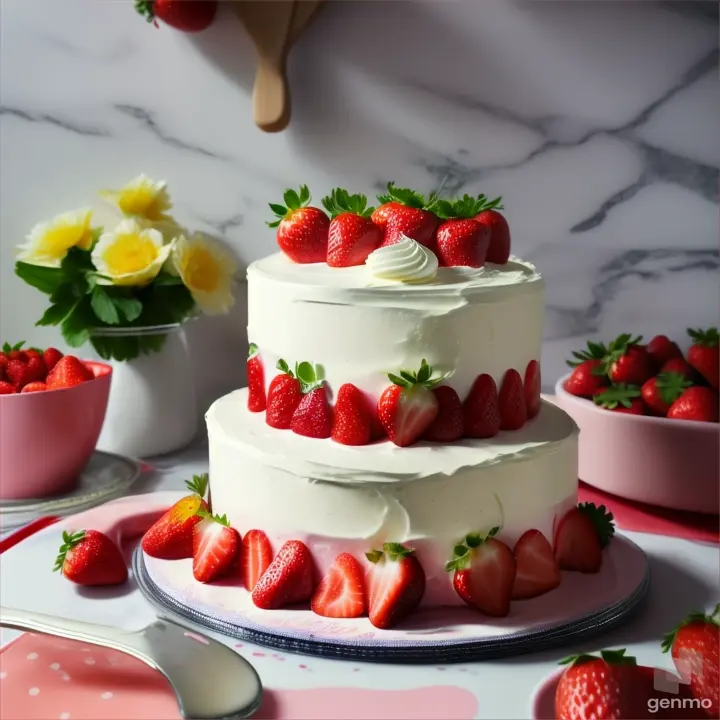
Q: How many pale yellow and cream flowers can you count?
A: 4